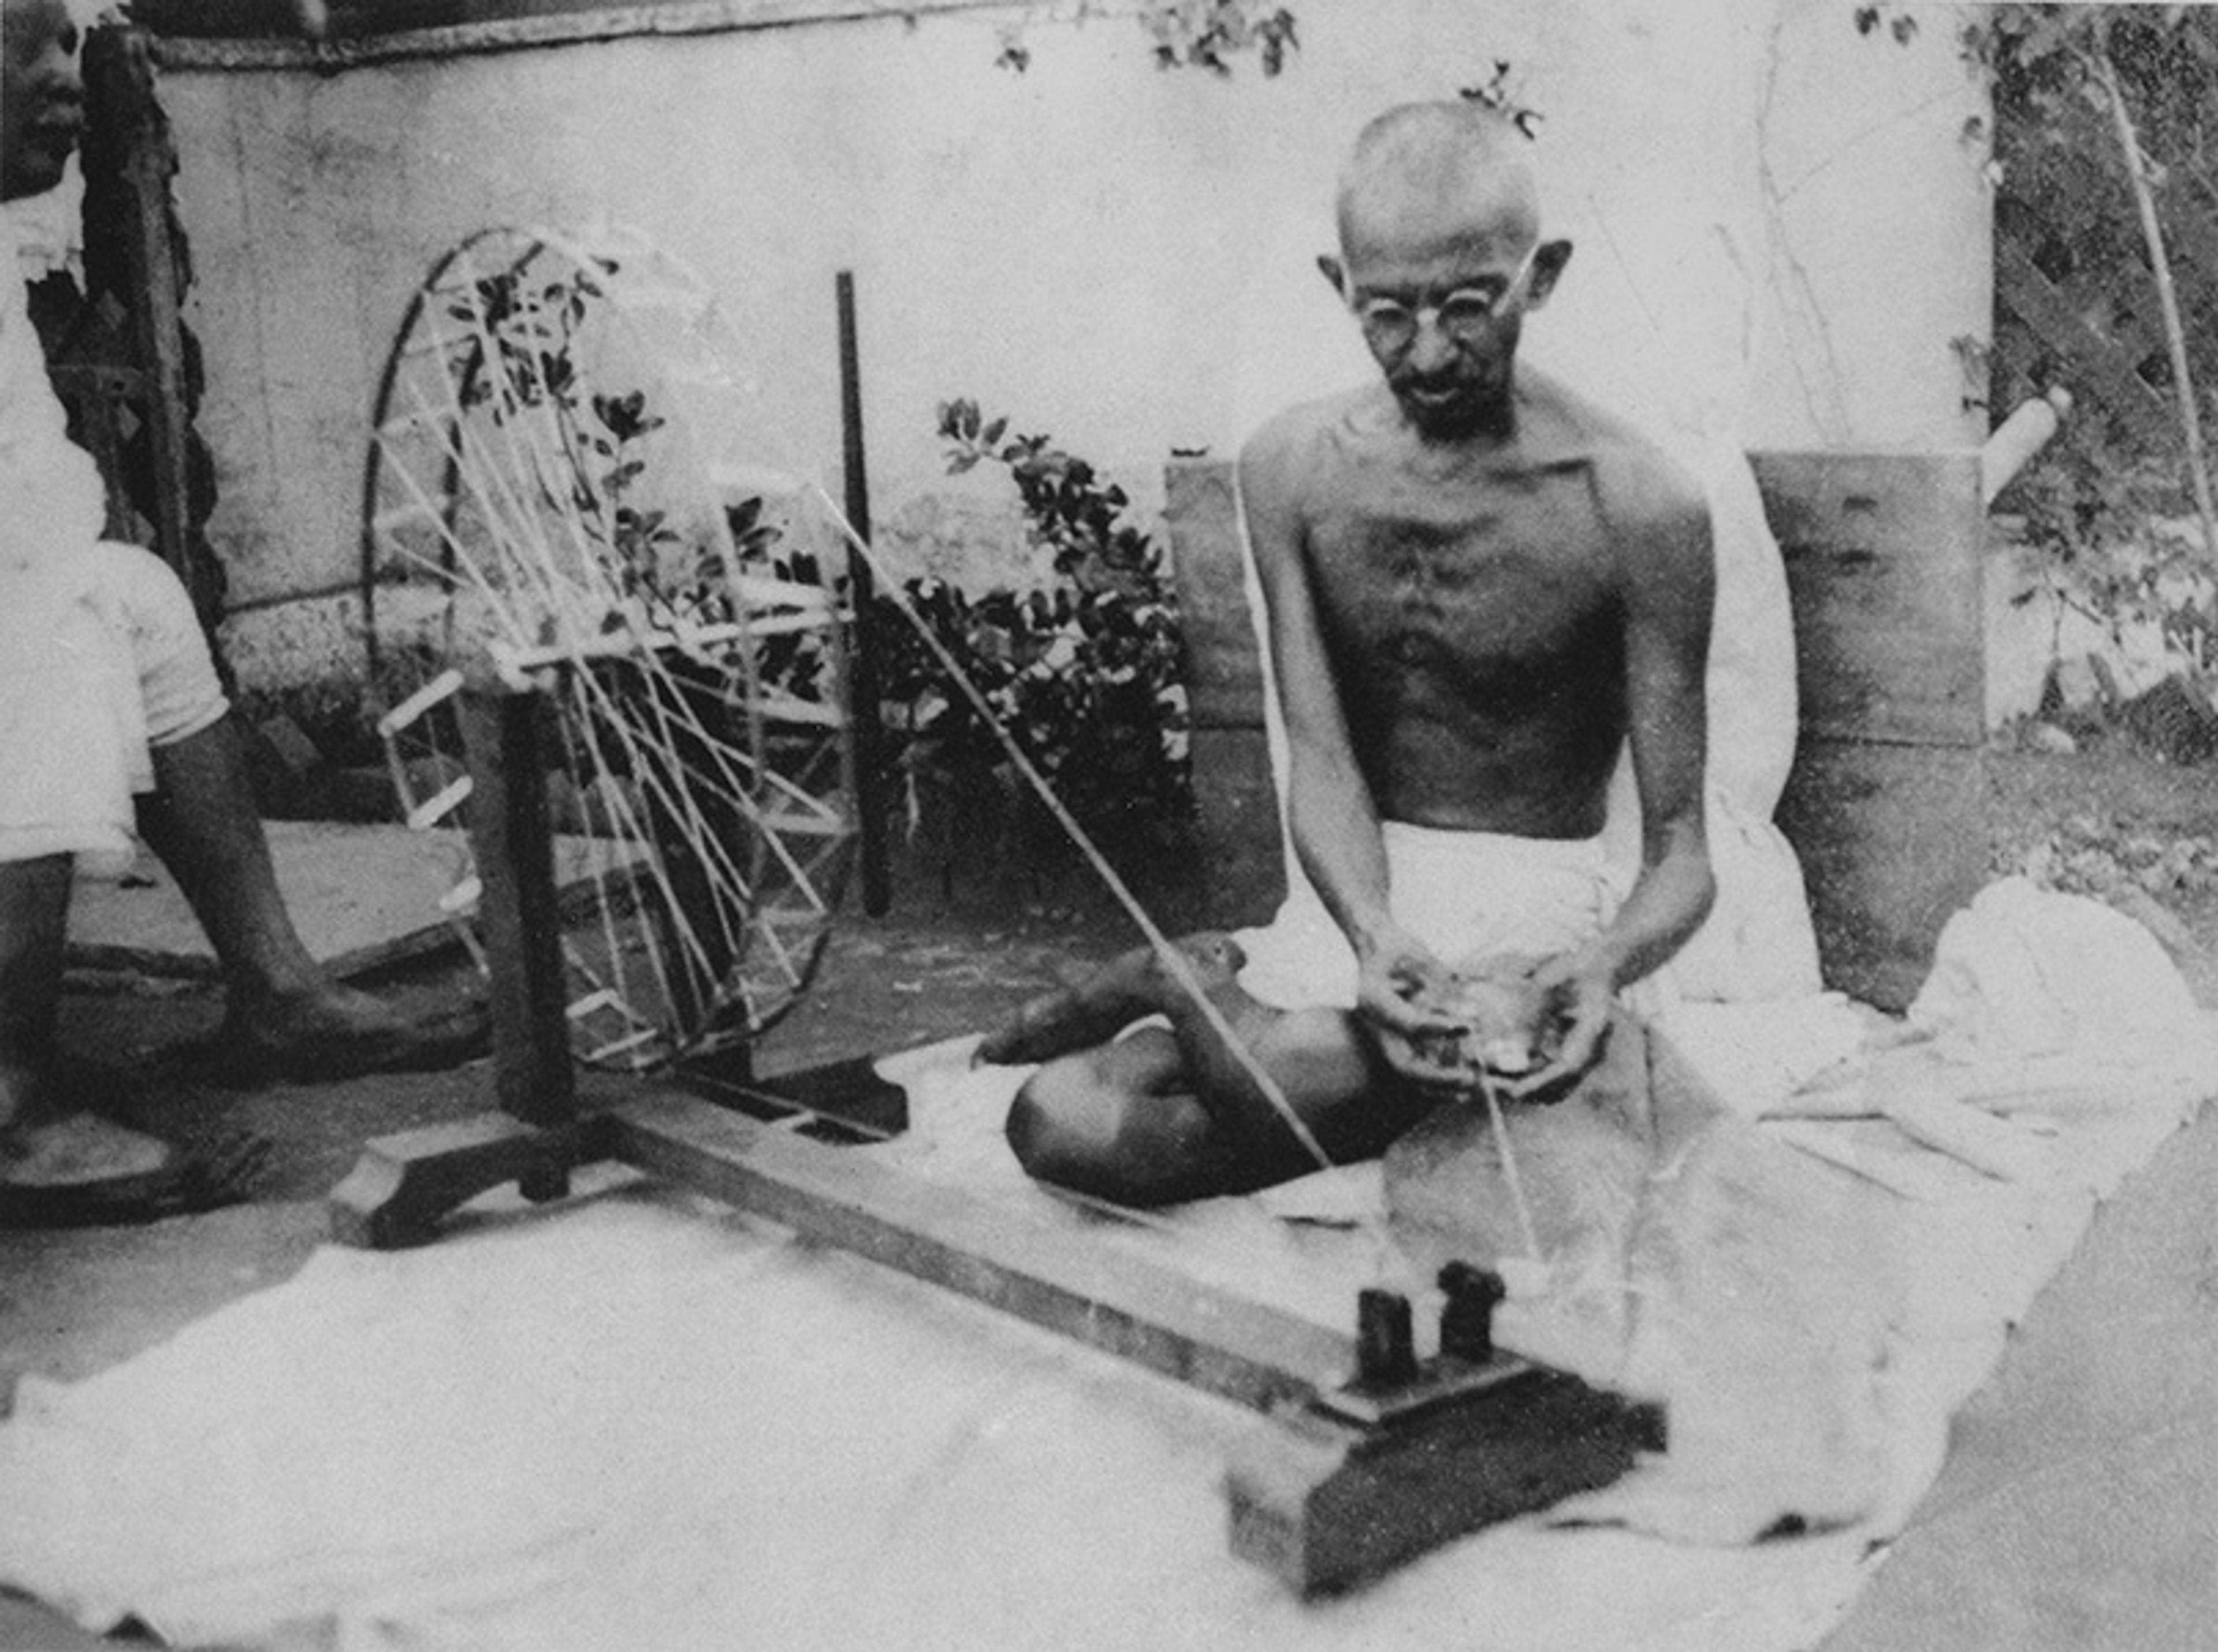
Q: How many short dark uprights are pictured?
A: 2